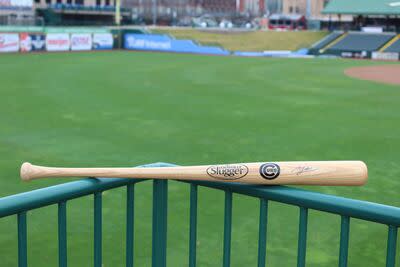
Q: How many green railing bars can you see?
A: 11